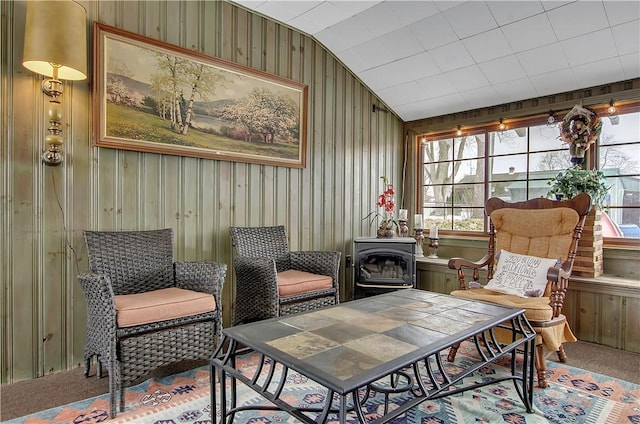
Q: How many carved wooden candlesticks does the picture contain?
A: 3